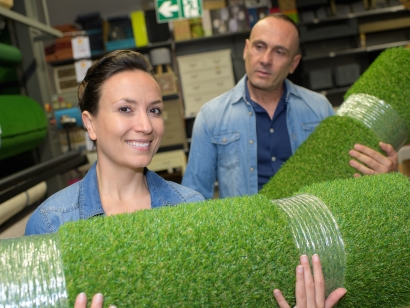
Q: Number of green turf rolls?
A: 2